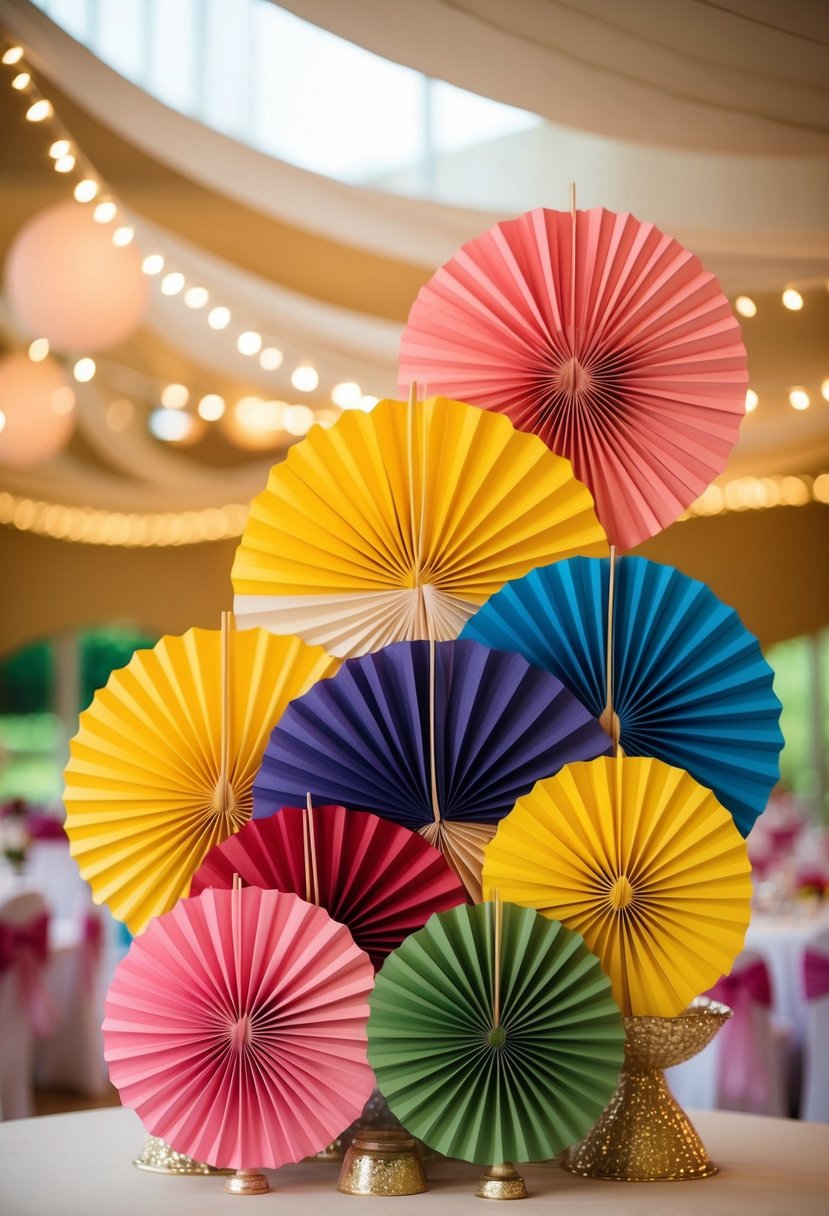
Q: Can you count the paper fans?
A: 9